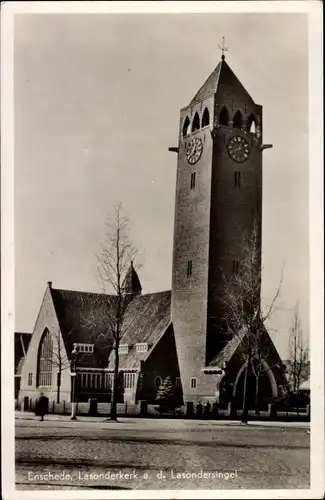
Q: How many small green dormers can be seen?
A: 0